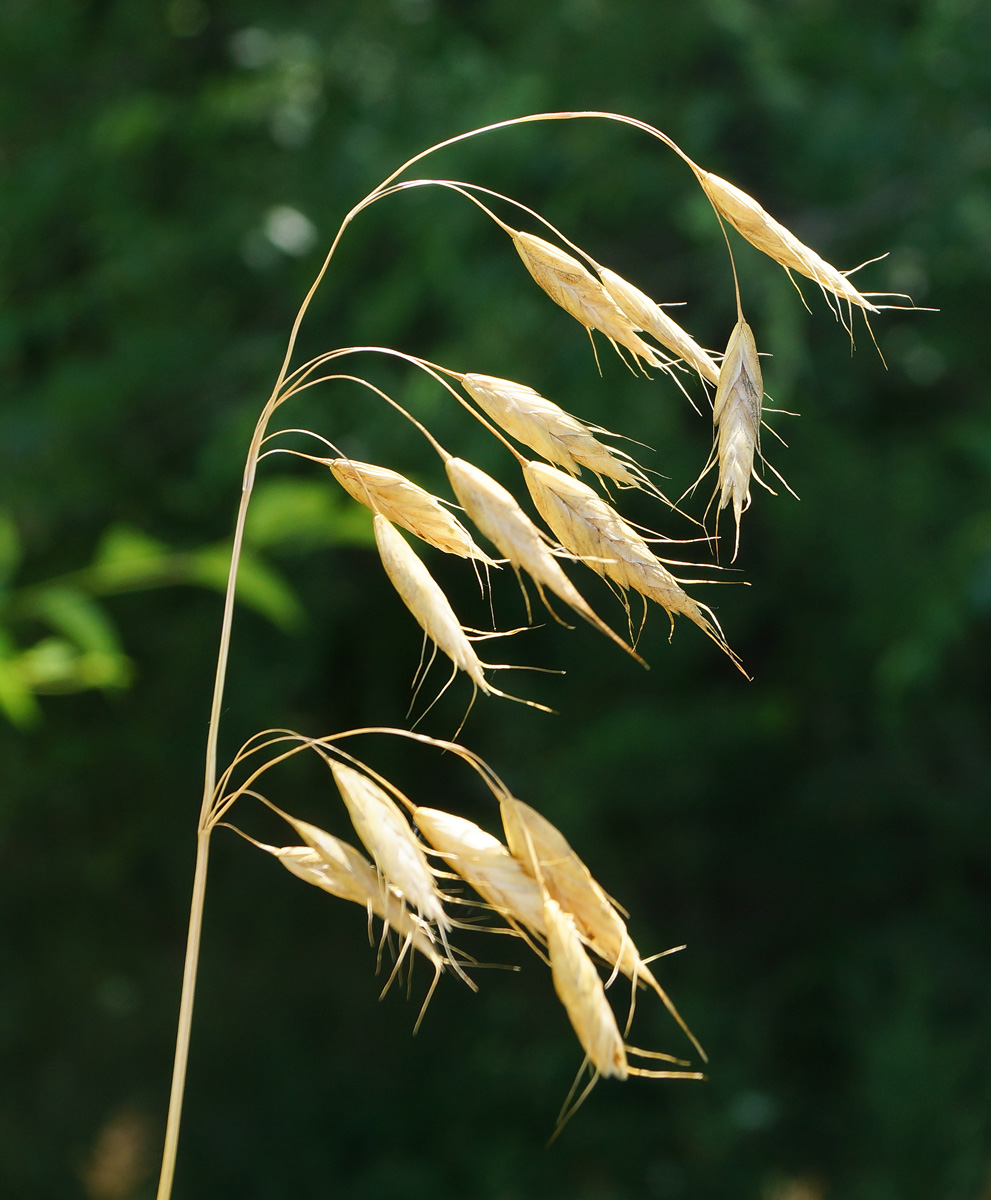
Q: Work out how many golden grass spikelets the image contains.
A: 15